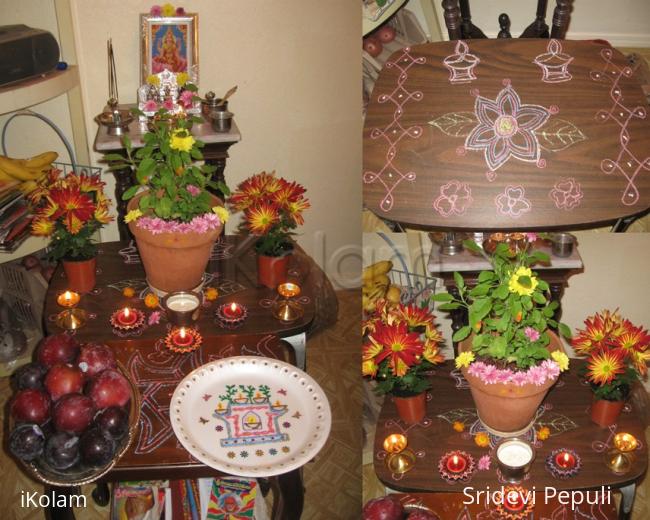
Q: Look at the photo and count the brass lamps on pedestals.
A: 4